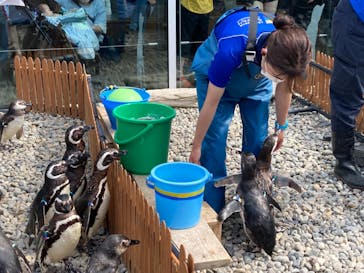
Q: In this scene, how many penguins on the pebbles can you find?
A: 10